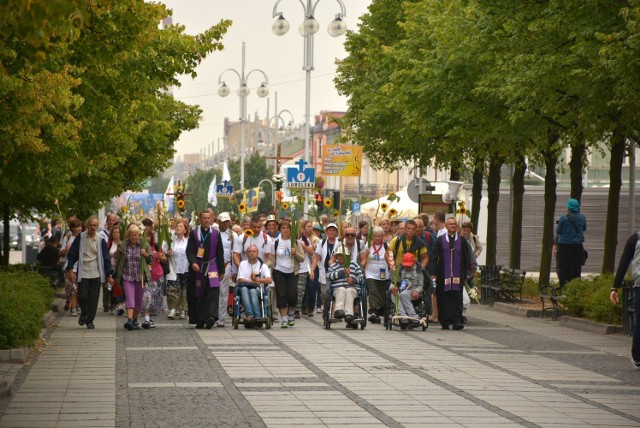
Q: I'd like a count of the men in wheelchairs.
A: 3